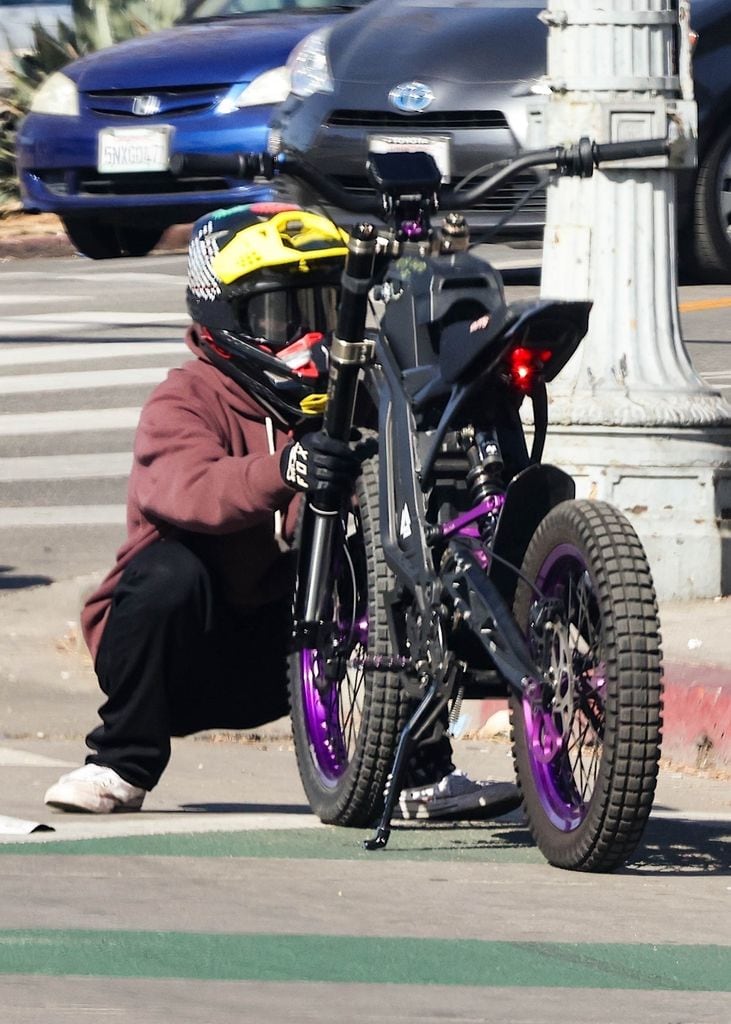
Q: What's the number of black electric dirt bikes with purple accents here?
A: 1